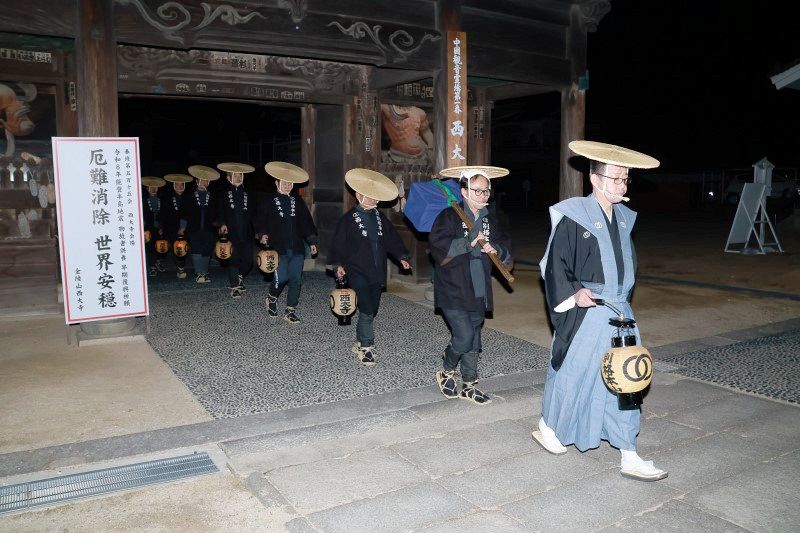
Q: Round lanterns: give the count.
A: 7